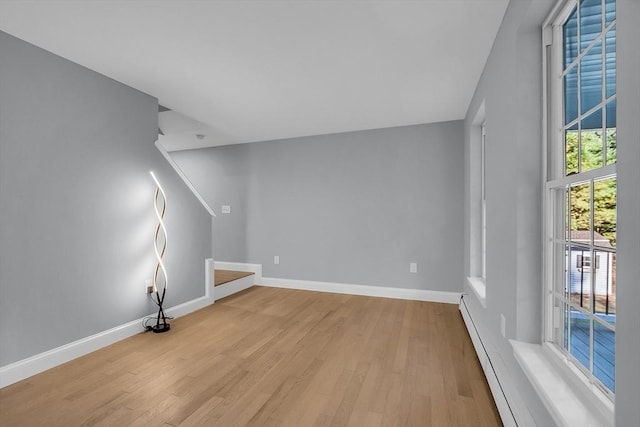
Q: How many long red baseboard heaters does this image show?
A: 0